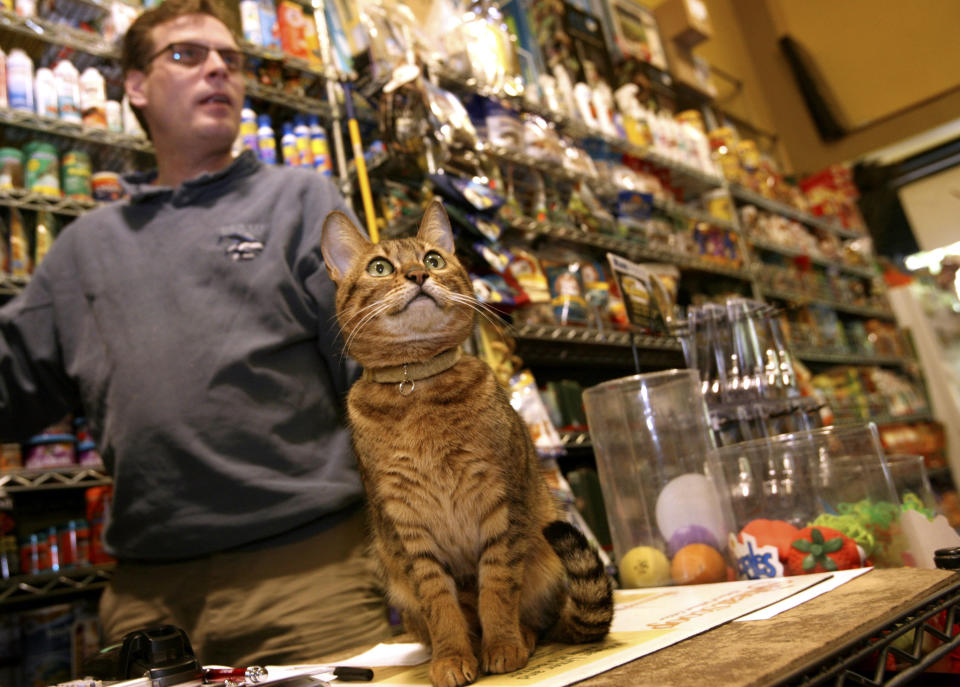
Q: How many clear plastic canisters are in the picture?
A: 3